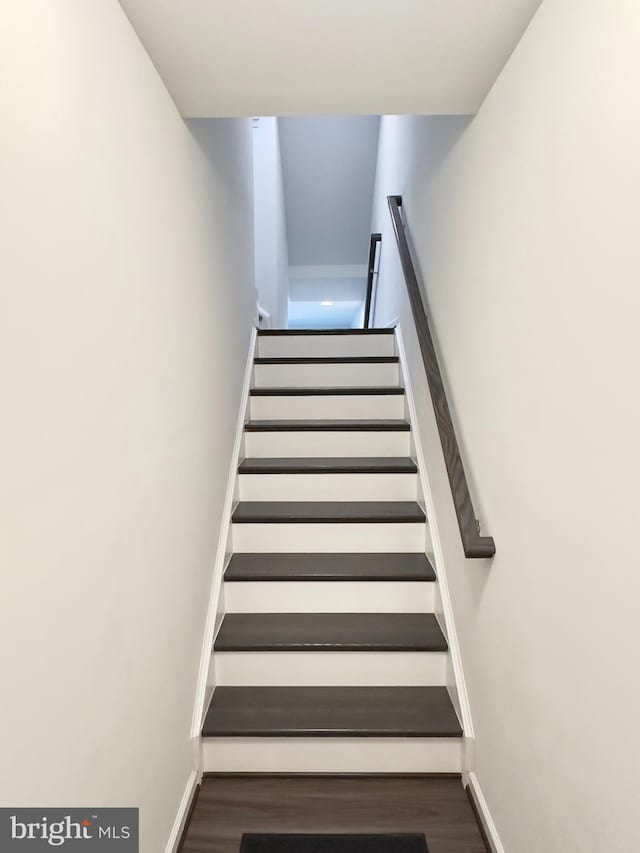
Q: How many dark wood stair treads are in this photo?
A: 9